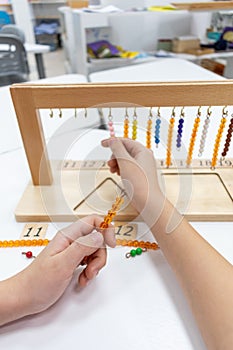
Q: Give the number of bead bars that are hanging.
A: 11